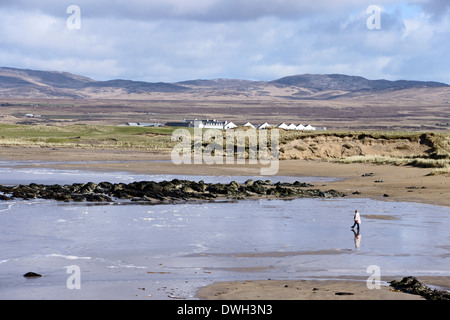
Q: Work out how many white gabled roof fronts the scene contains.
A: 7